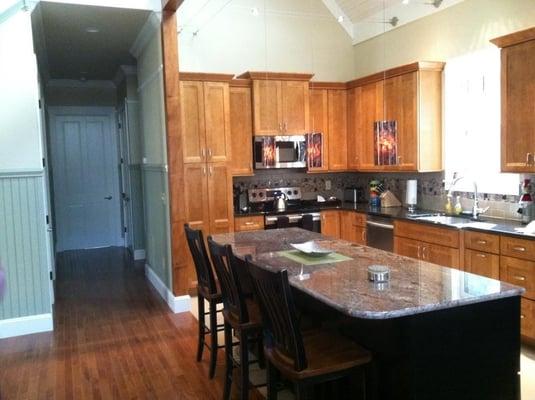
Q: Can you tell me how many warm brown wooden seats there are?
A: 3